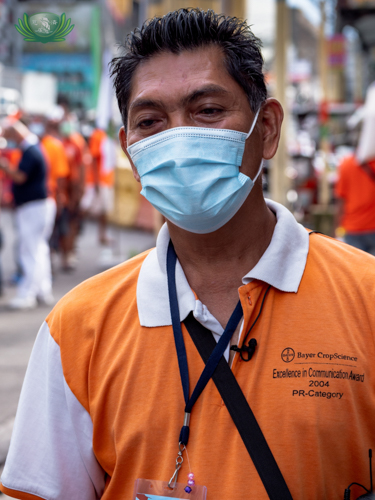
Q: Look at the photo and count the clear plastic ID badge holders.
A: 1